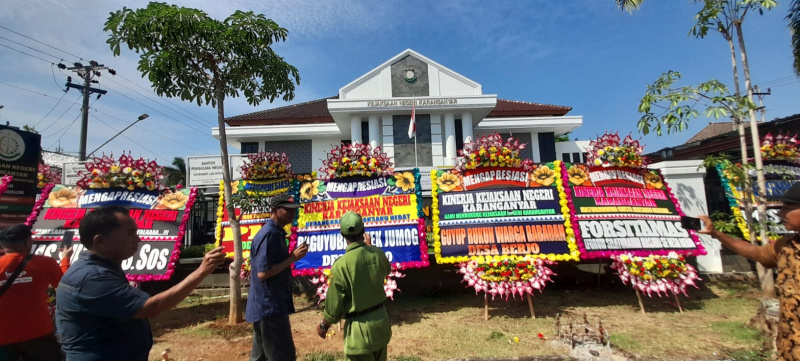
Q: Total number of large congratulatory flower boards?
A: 6